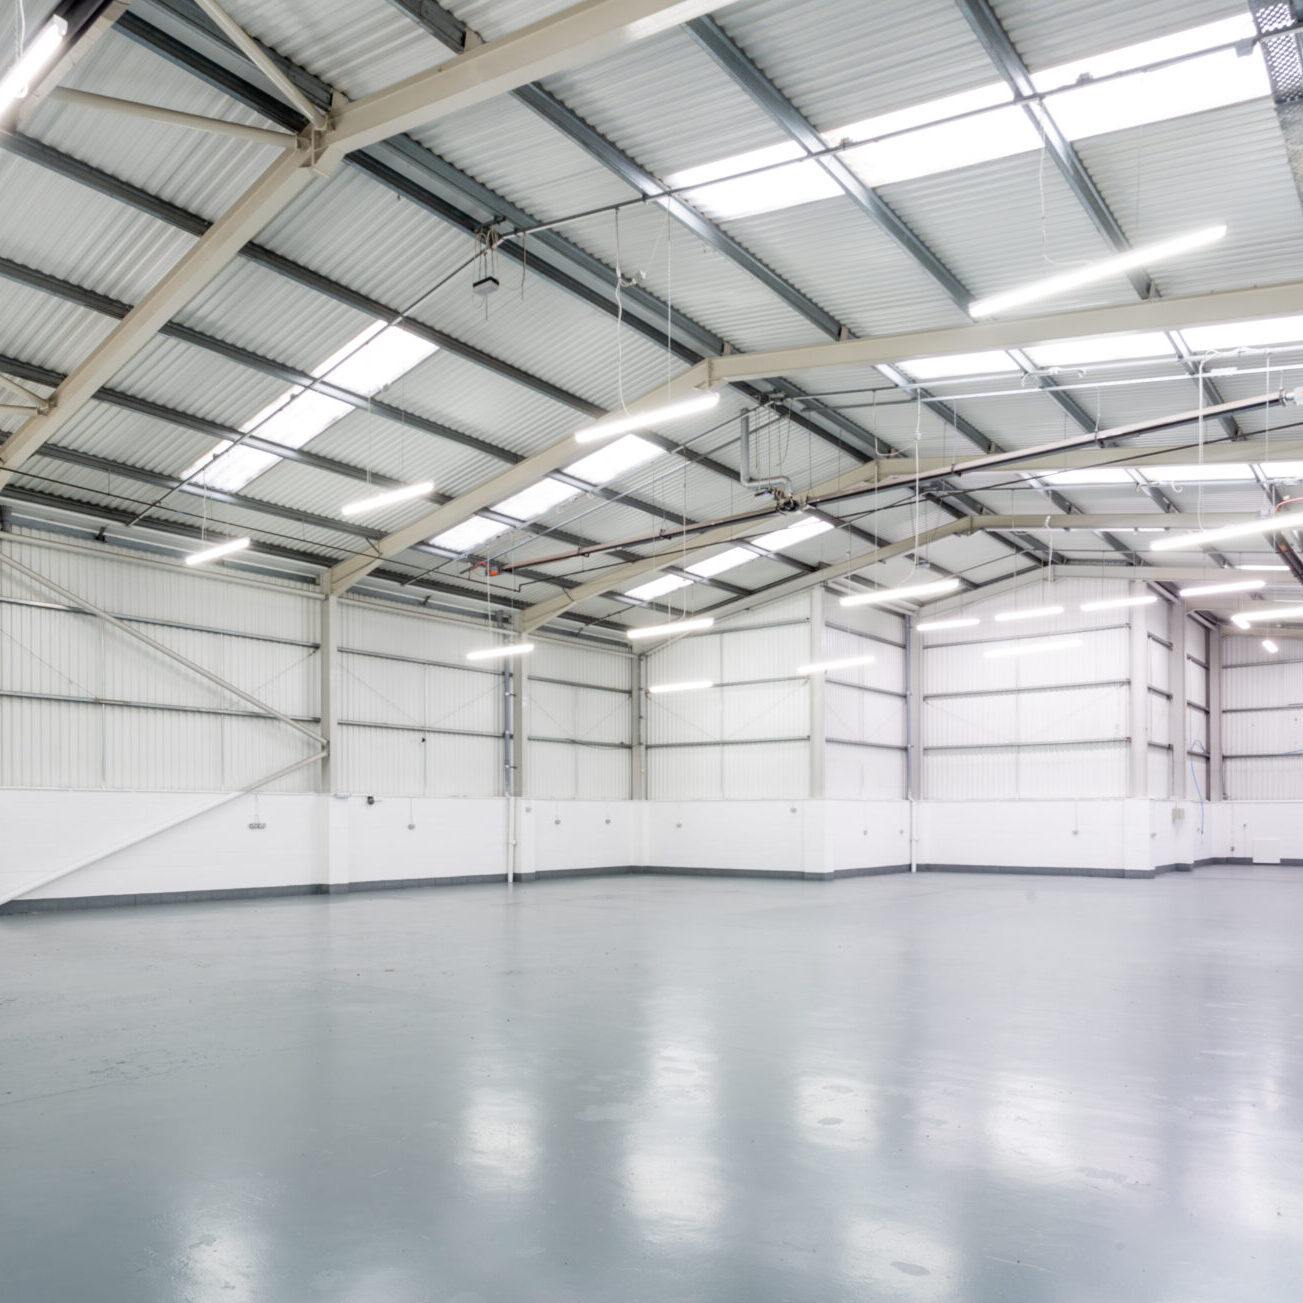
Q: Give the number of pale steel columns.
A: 8